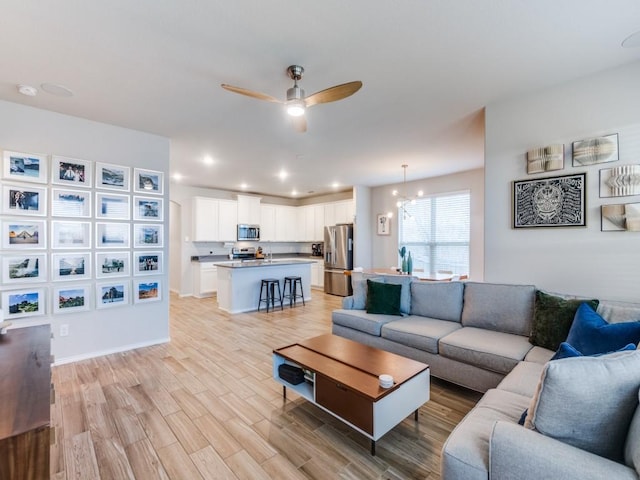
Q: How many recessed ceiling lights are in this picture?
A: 6